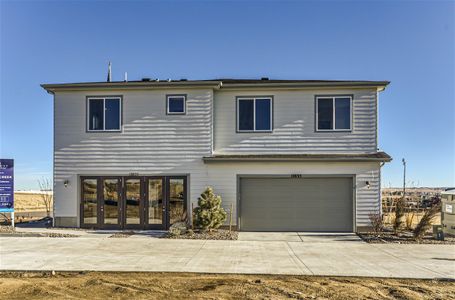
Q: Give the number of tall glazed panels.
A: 5